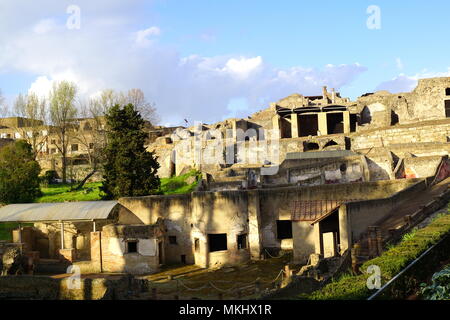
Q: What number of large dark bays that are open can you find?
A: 3